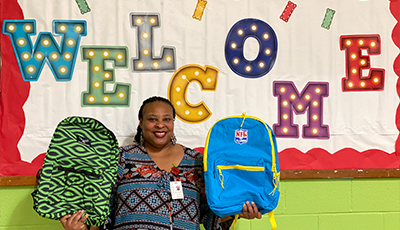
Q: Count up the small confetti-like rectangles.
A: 4